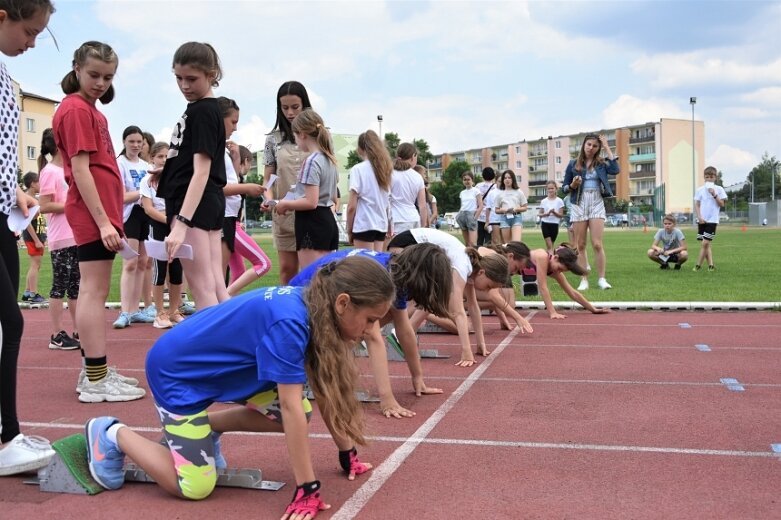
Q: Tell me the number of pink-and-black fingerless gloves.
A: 2